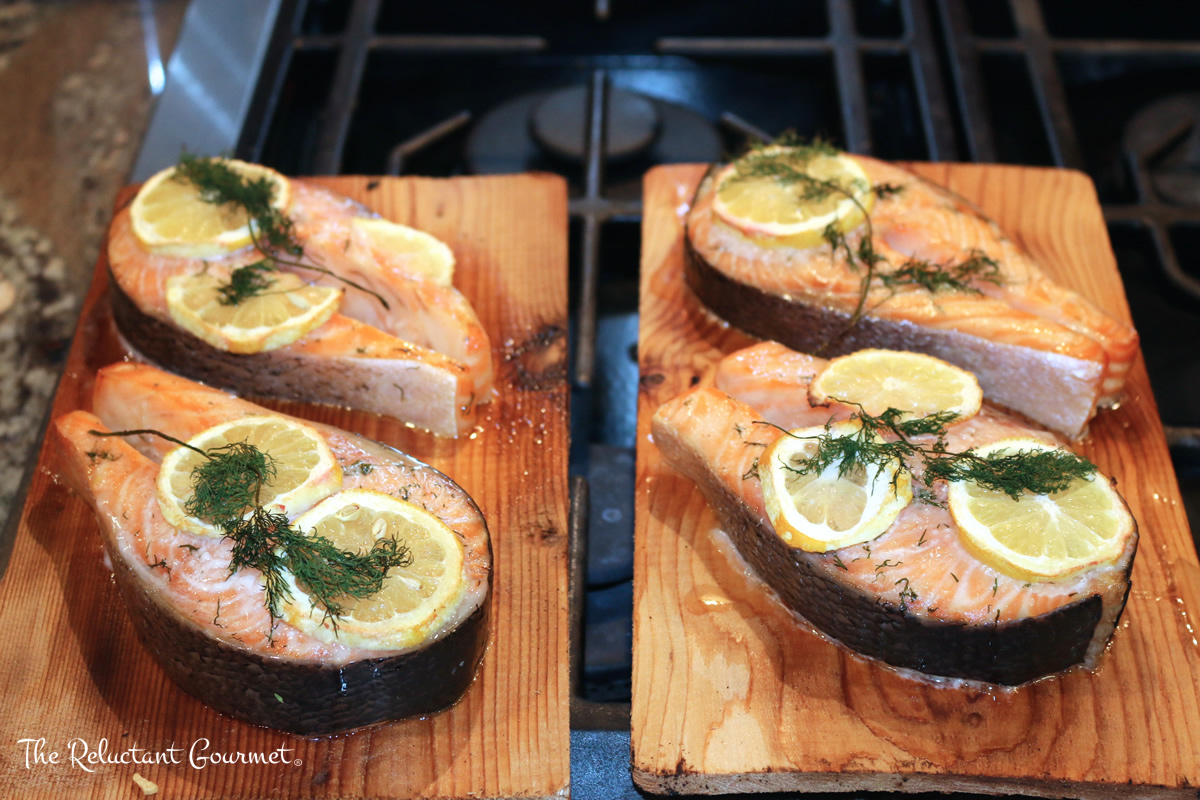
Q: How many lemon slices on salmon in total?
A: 9